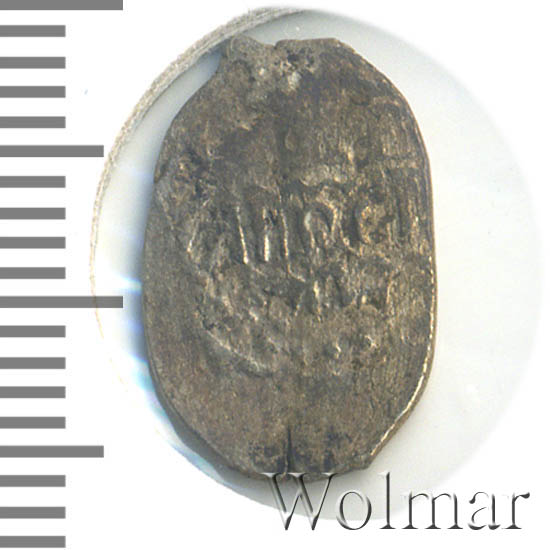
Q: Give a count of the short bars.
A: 15